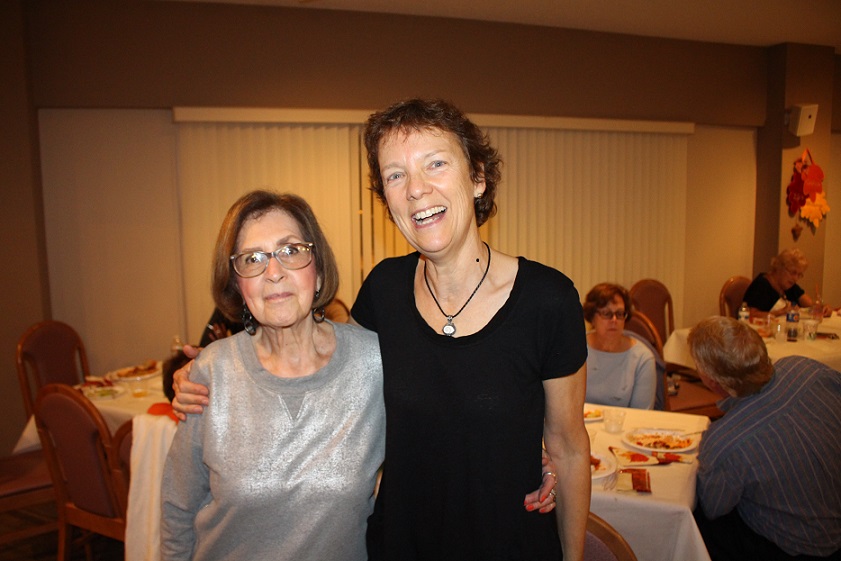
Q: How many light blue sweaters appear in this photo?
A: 1